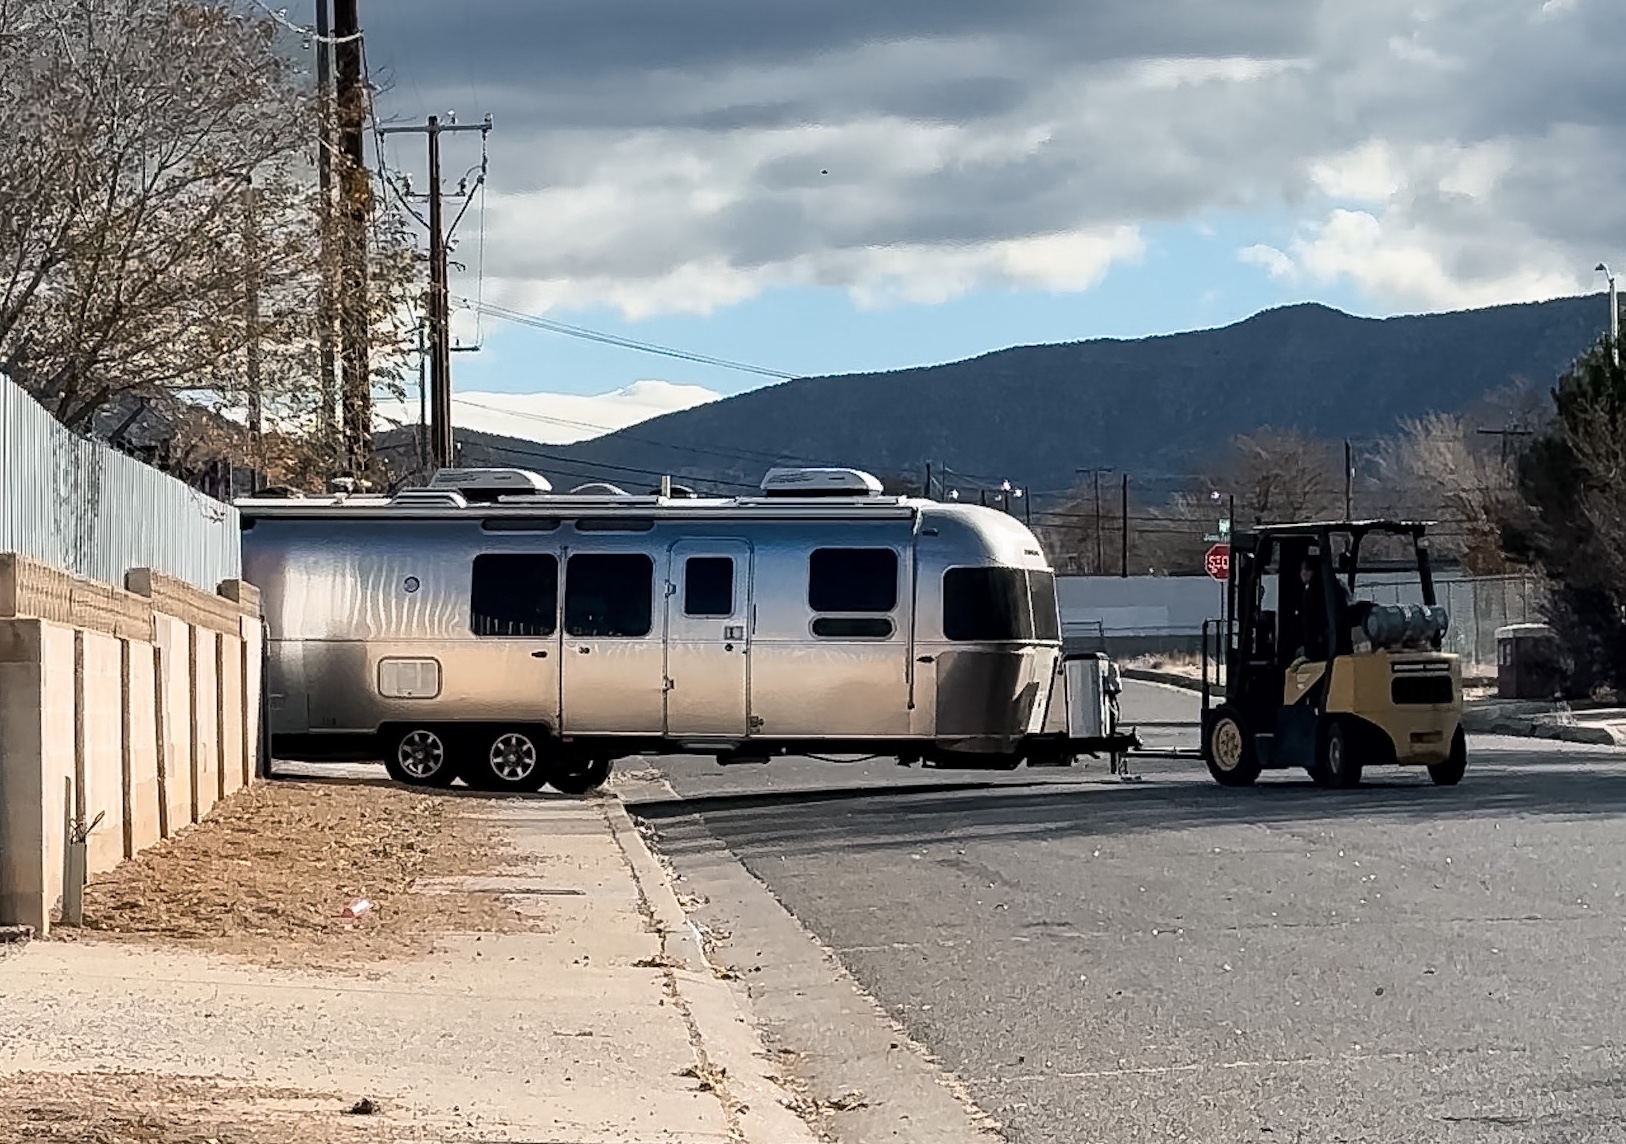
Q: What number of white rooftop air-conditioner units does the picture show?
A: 2